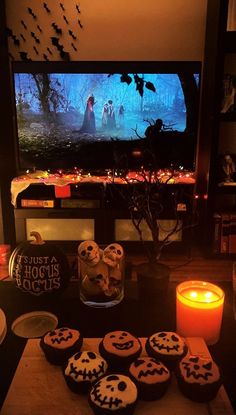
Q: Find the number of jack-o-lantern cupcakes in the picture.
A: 4